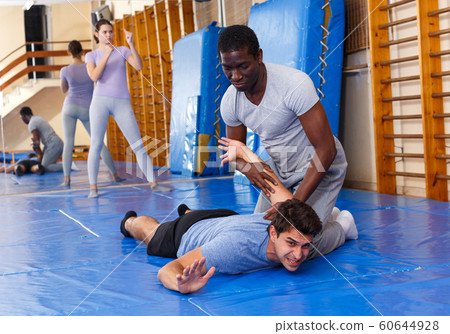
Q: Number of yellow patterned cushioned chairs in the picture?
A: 0